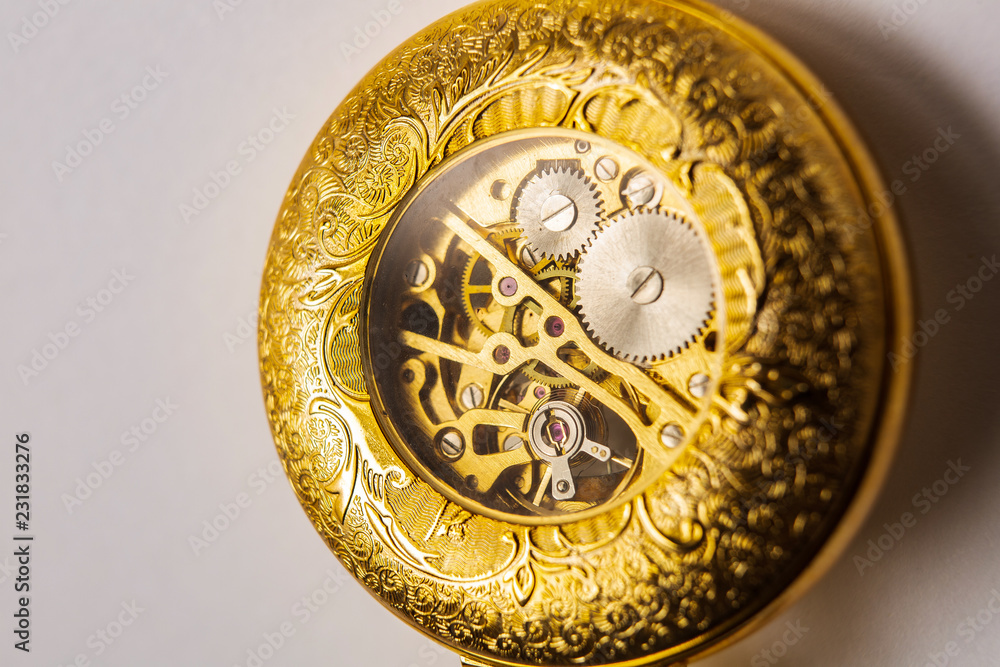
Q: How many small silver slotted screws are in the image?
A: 11